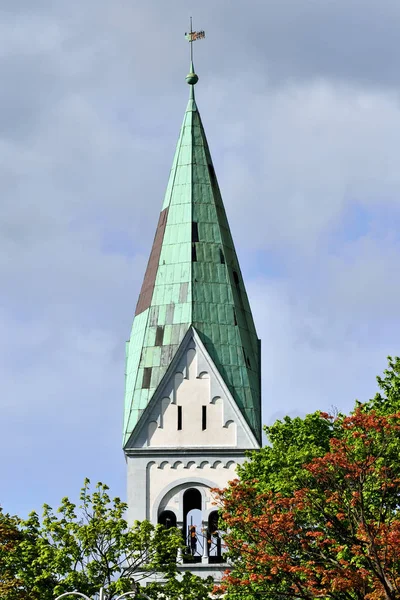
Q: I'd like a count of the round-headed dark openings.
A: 3